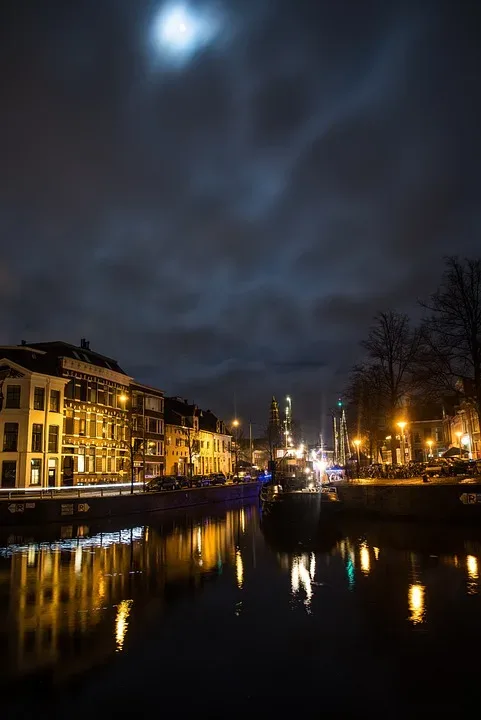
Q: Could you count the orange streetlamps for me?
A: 6